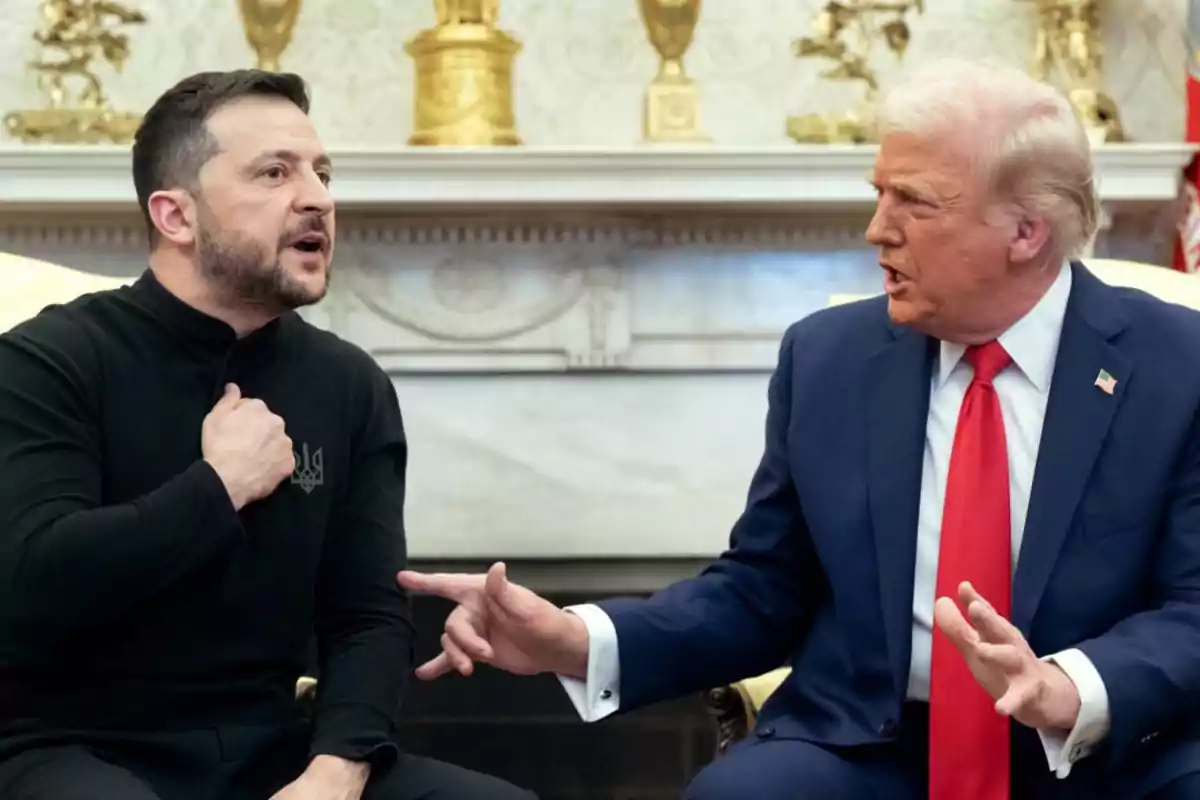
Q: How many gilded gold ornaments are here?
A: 6